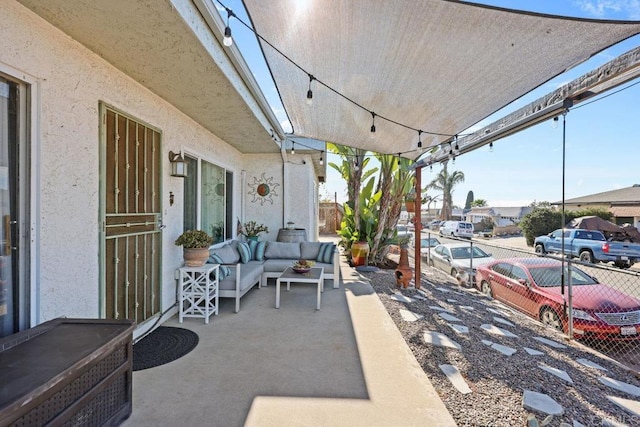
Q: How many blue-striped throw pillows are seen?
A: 4